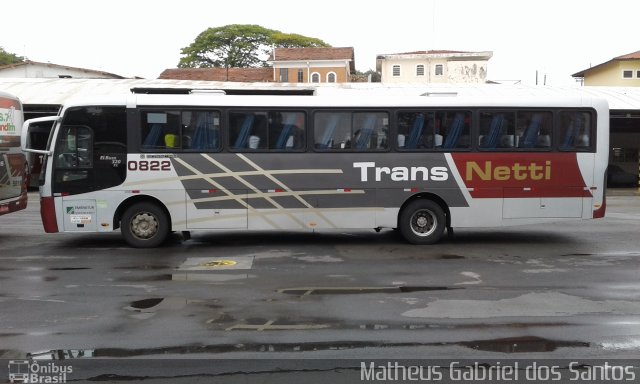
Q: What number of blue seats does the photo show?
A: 11